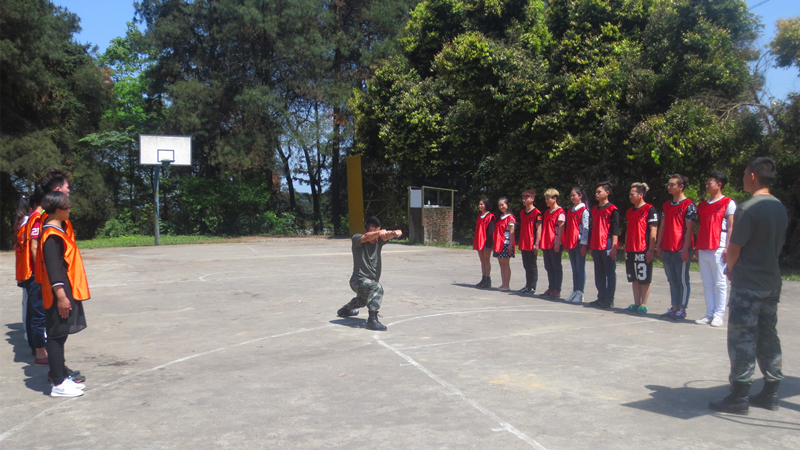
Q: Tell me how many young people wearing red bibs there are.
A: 9